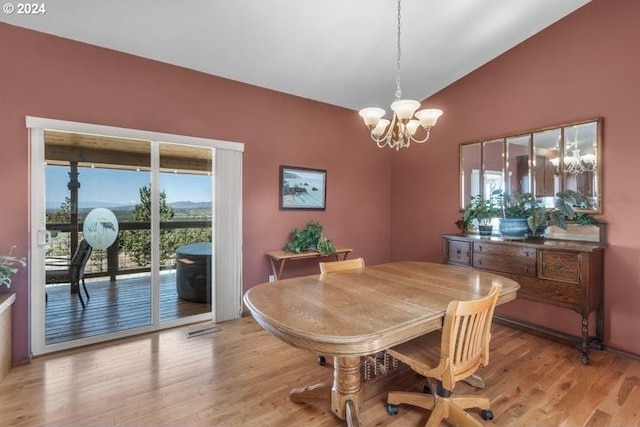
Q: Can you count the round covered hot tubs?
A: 1